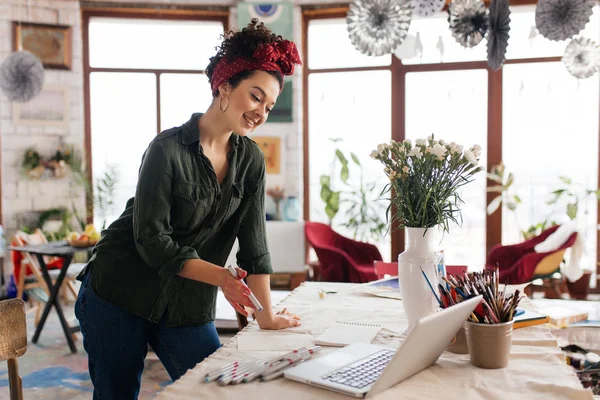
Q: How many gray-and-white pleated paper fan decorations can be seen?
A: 7